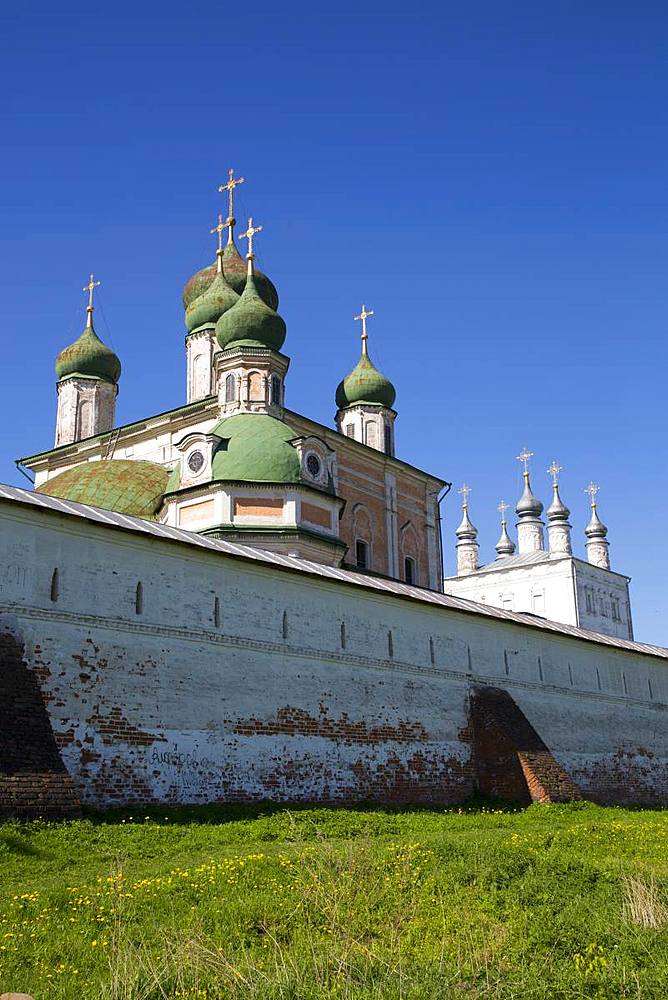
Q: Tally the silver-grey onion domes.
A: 5